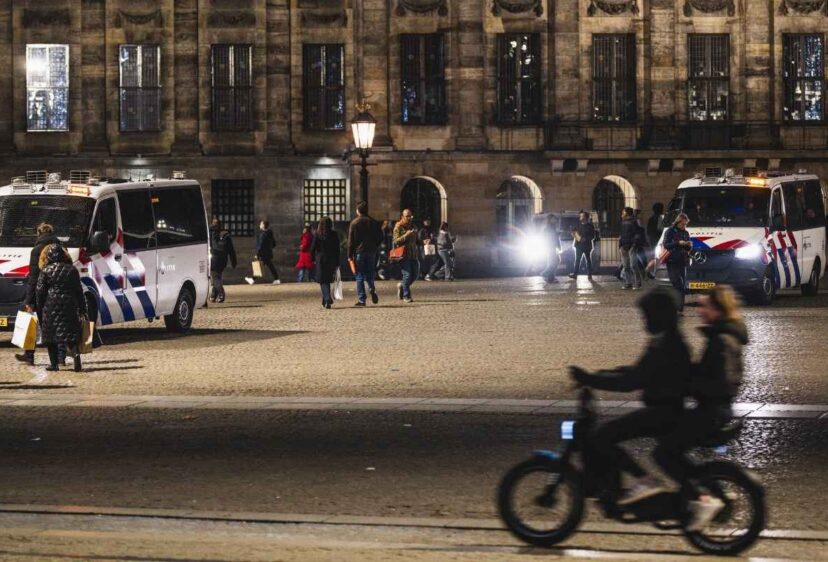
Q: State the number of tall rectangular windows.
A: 9